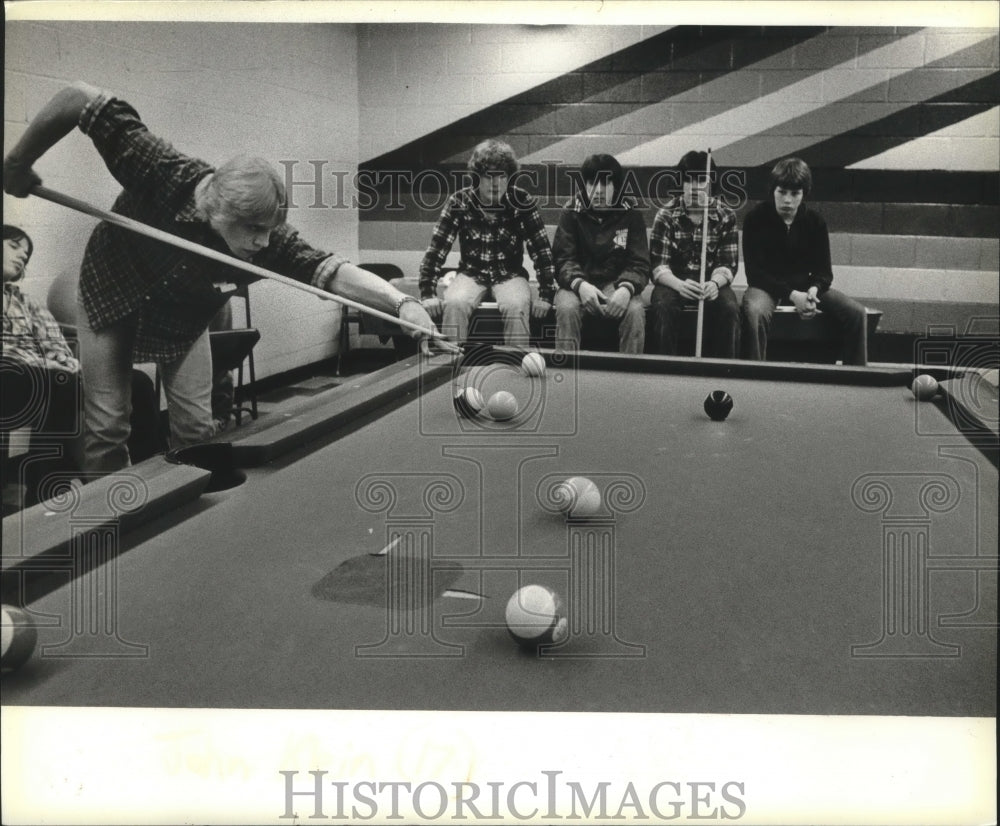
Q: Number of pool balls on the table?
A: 8